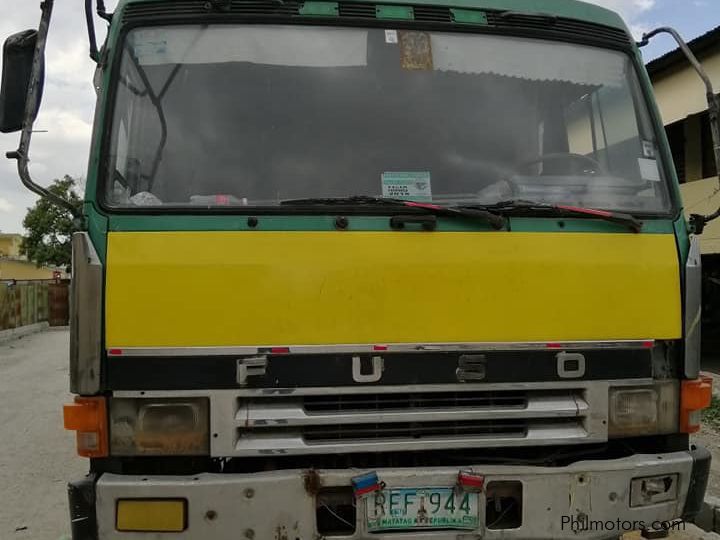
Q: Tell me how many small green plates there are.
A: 3